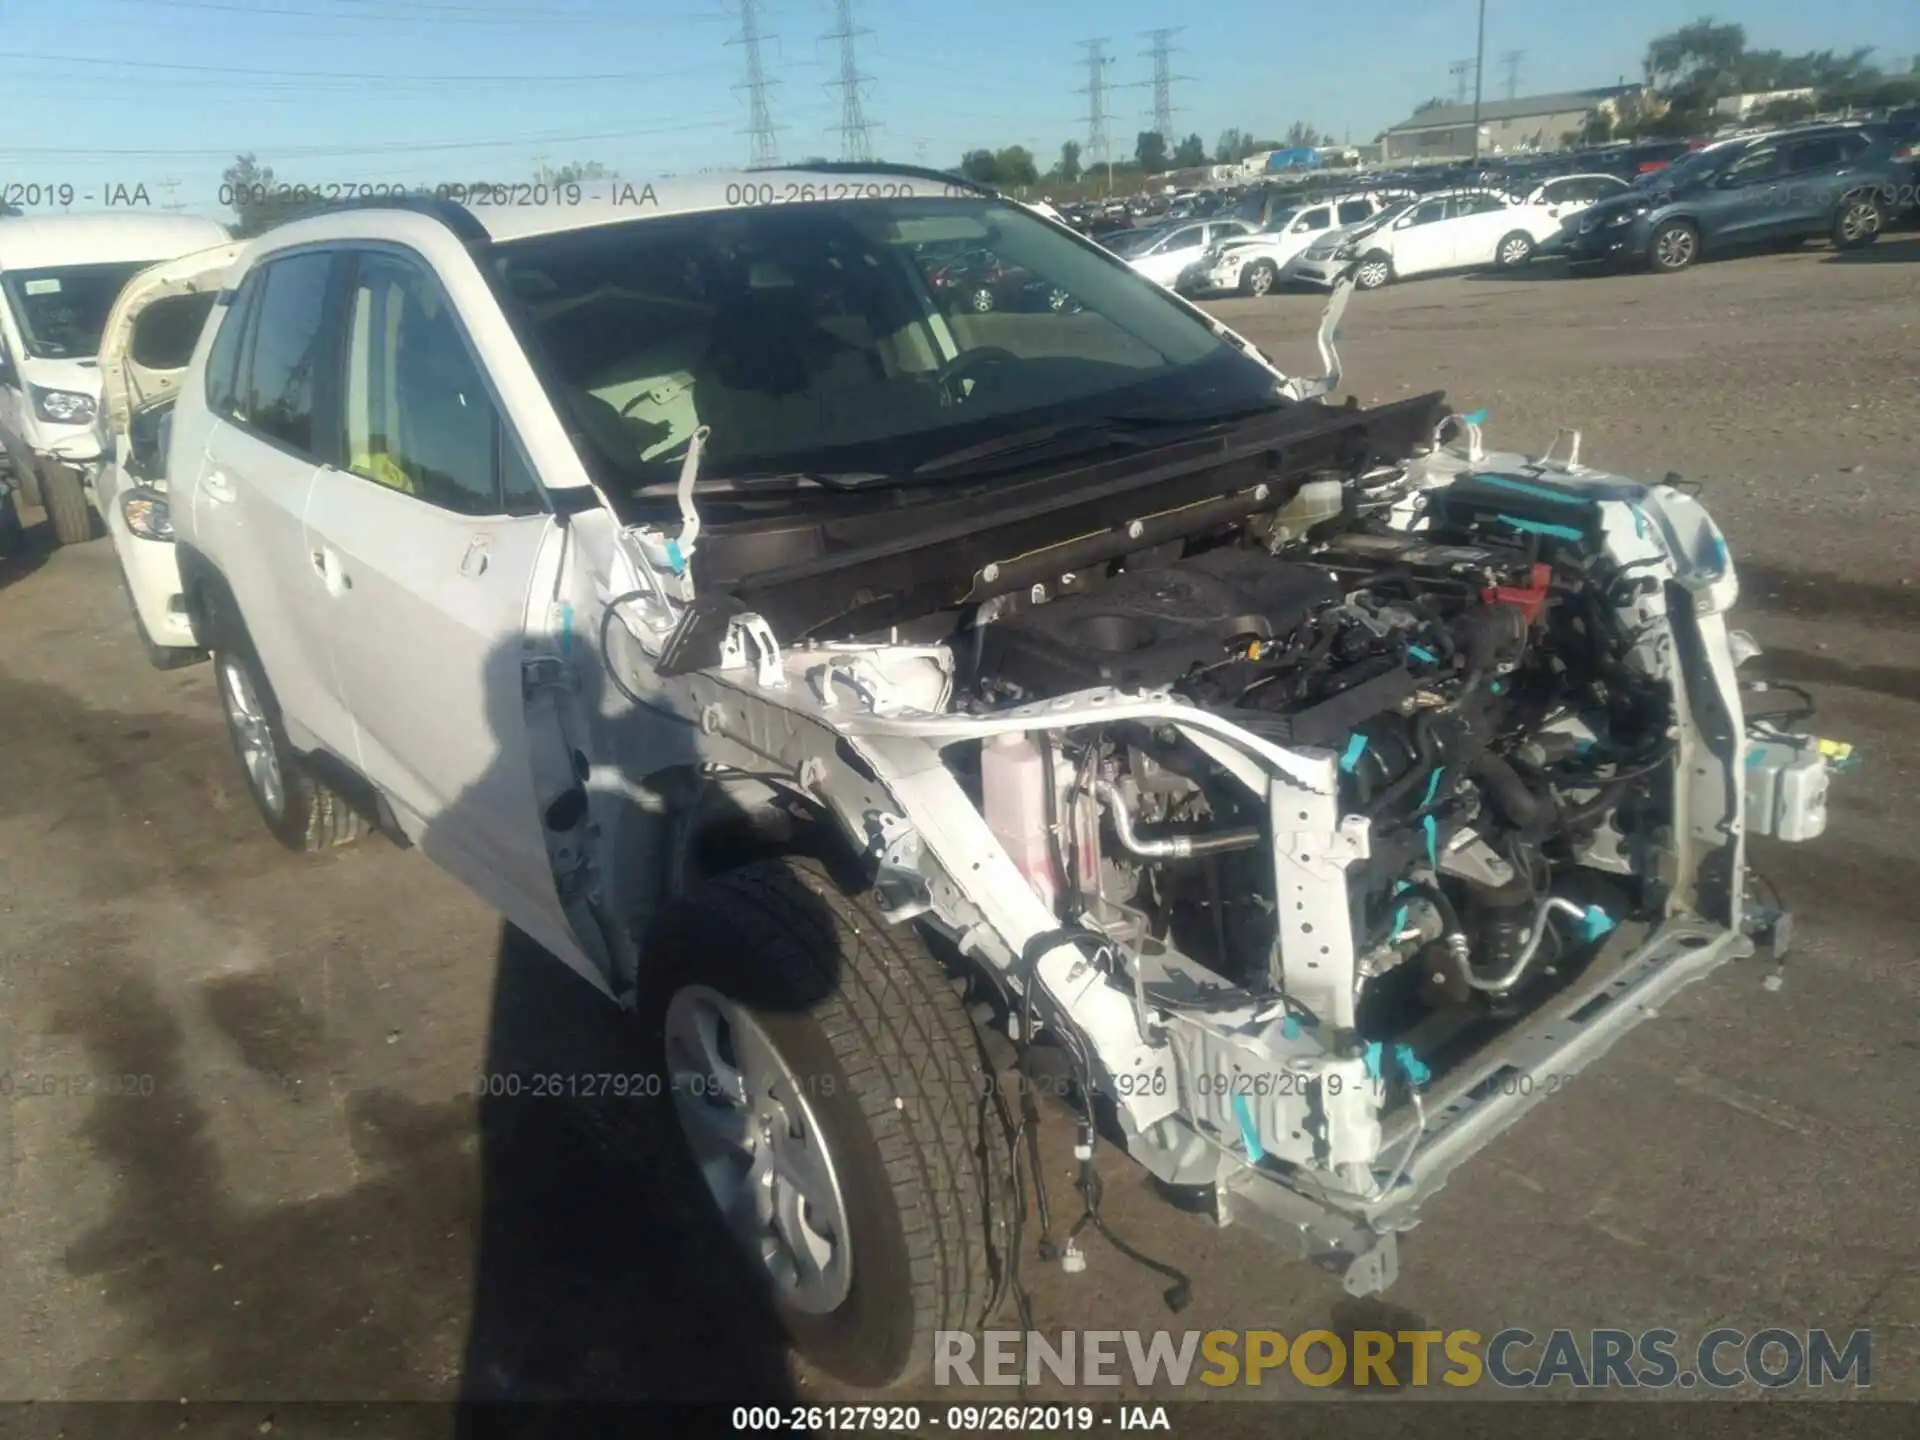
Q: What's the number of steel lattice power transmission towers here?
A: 6